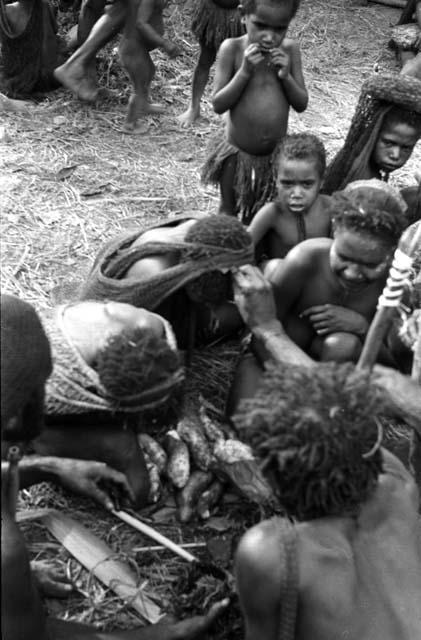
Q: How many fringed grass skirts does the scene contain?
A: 2